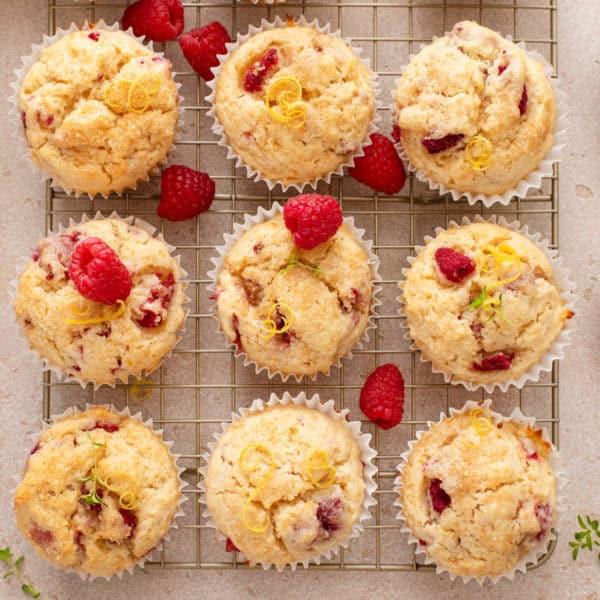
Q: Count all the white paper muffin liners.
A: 9